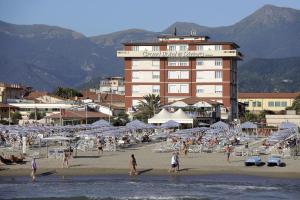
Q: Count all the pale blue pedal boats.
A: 2